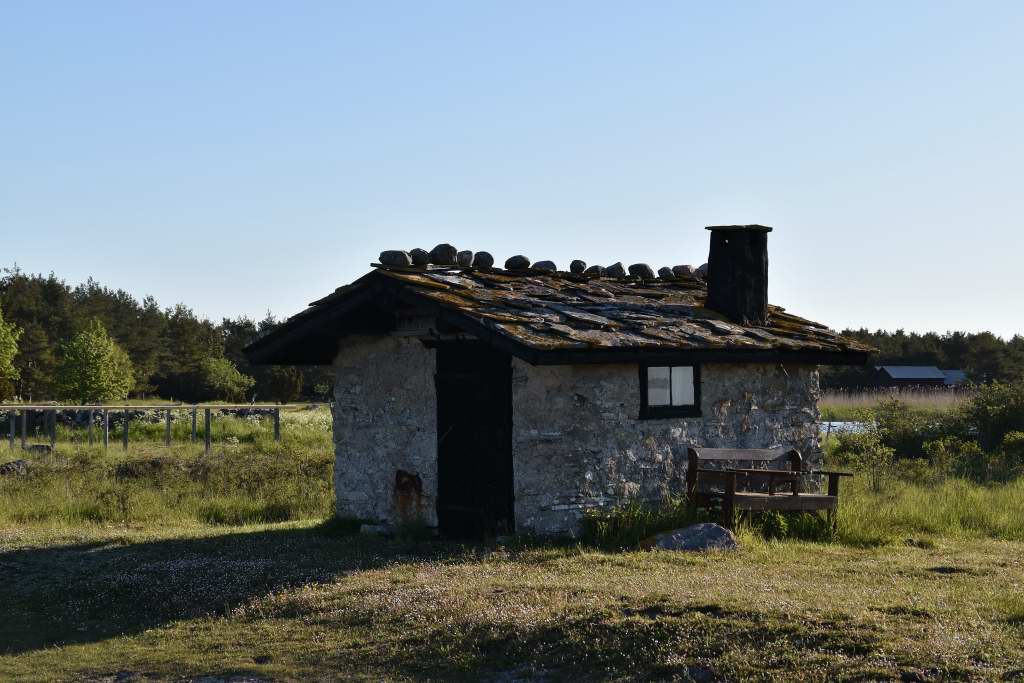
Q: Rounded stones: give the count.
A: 14